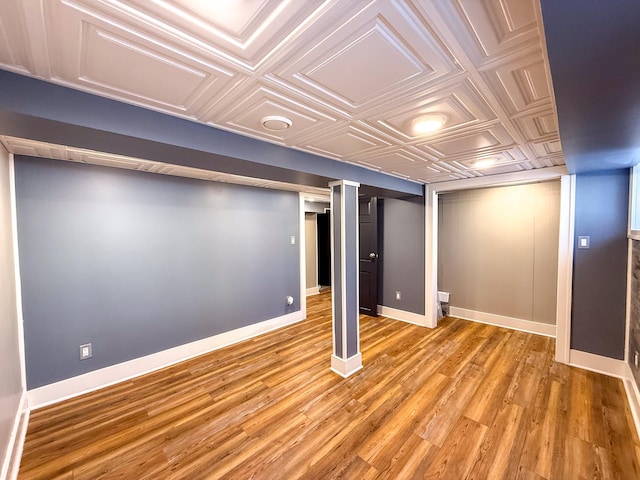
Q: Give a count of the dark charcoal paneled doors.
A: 1